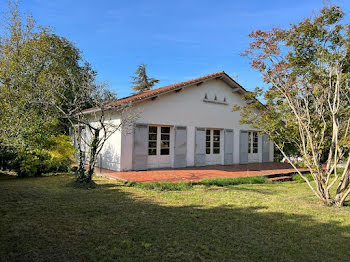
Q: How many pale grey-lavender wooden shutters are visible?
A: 6